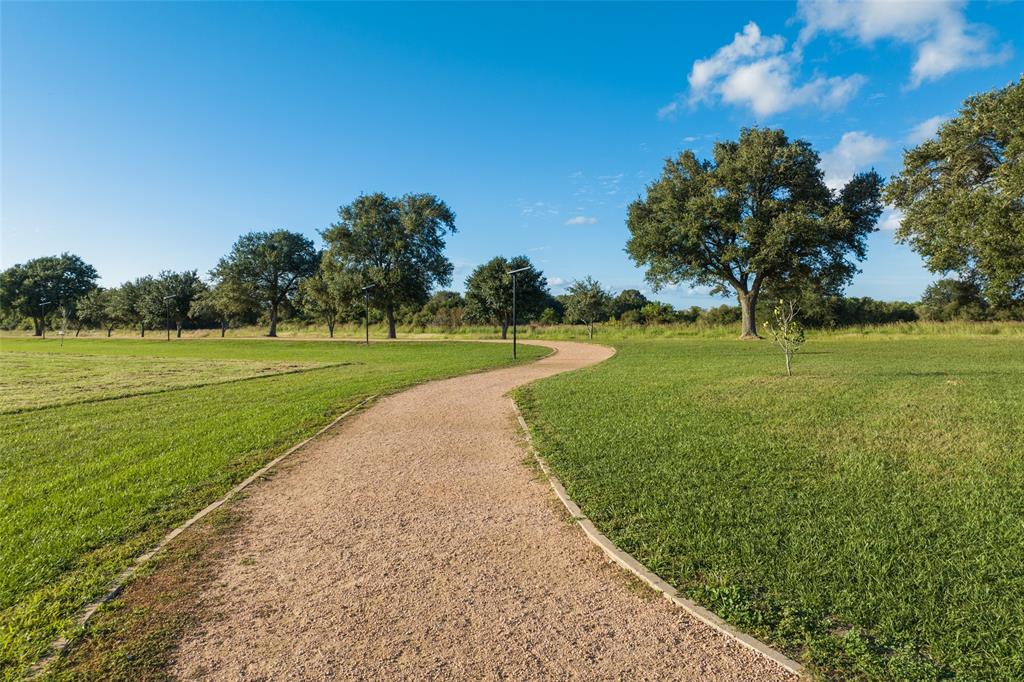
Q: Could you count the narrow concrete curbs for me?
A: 2